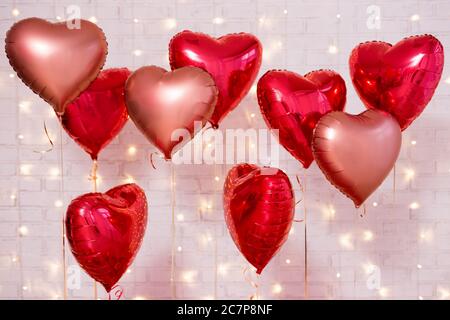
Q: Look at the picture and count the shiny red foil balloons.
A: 6